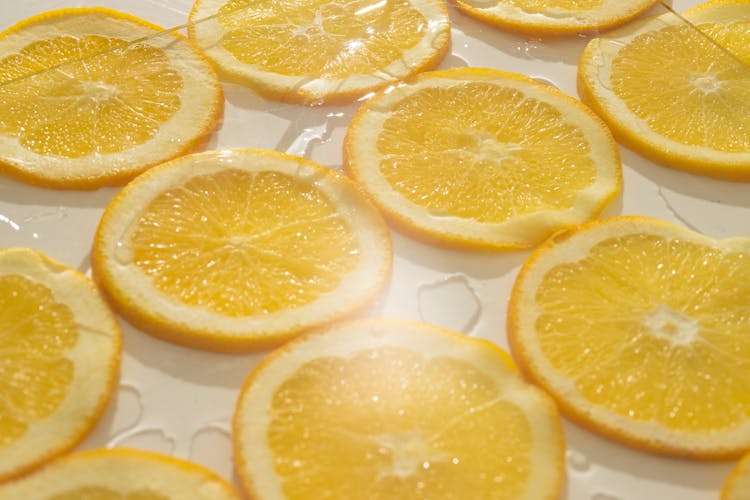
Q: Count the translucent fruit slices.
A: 11